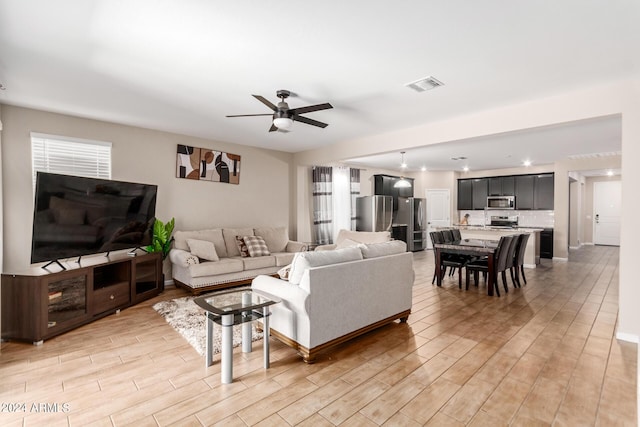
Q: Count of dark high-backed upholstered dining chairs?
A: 6